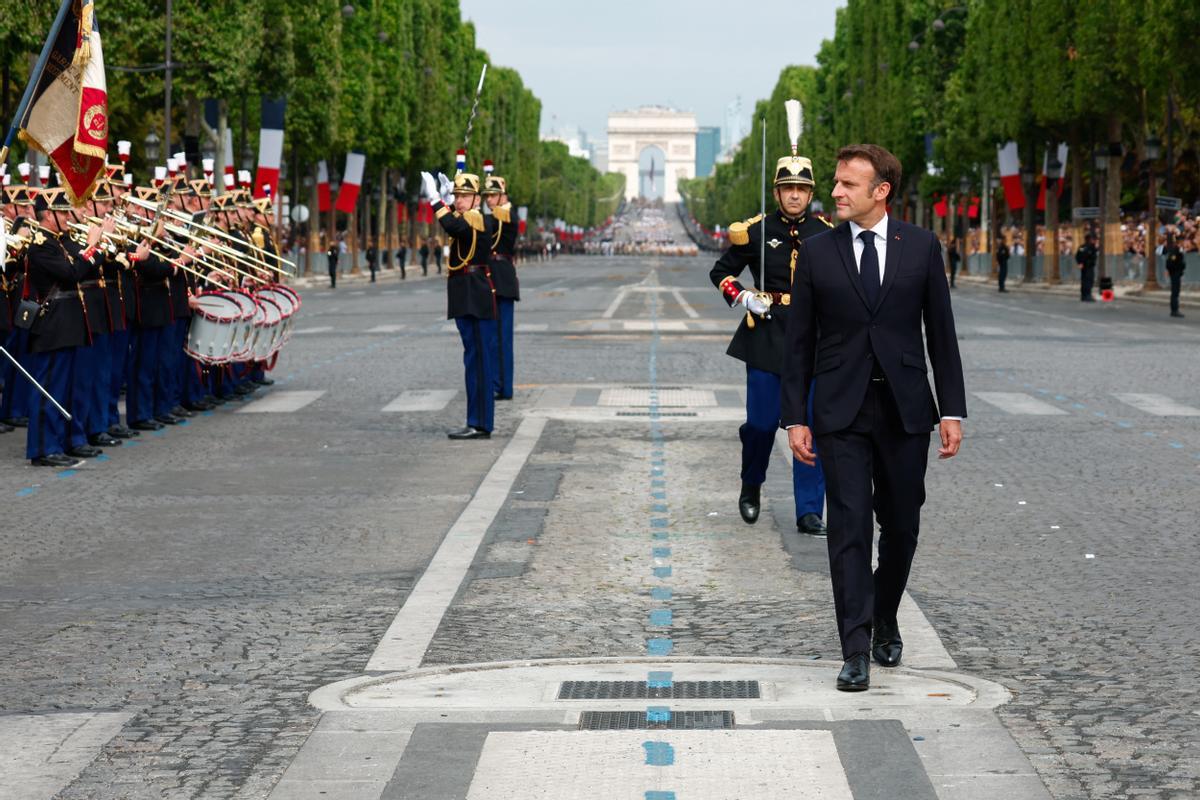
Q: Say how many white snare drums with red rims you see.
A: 6